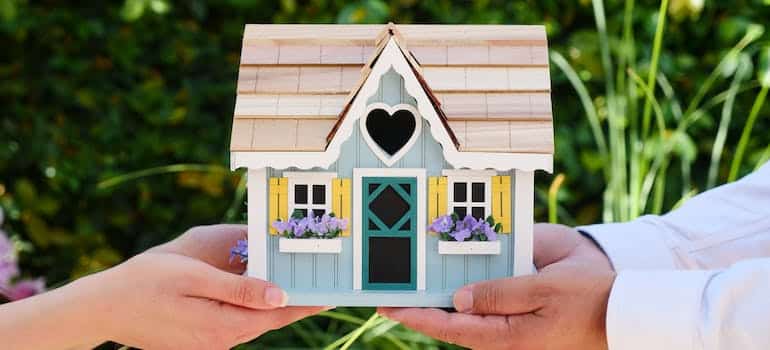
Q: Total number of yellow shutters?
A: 4